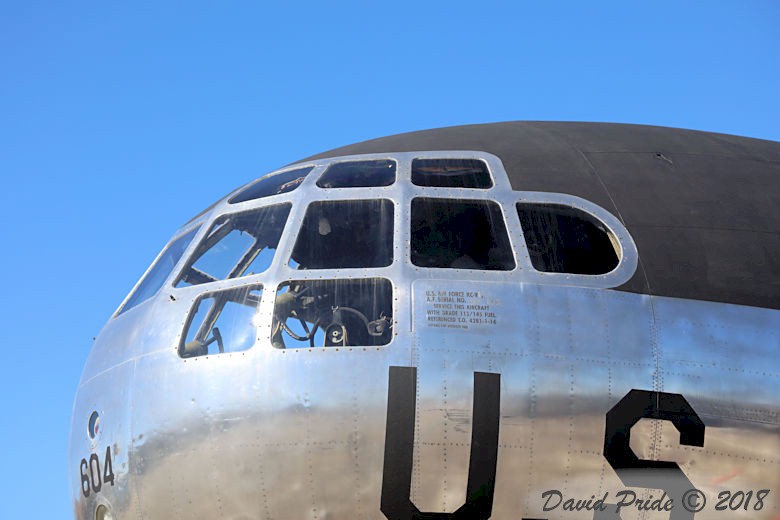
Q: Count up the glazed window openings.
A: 10